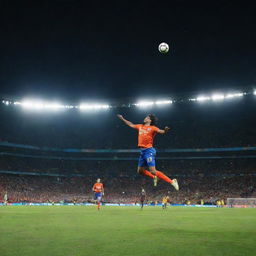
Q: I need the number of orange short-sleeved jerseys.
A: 2